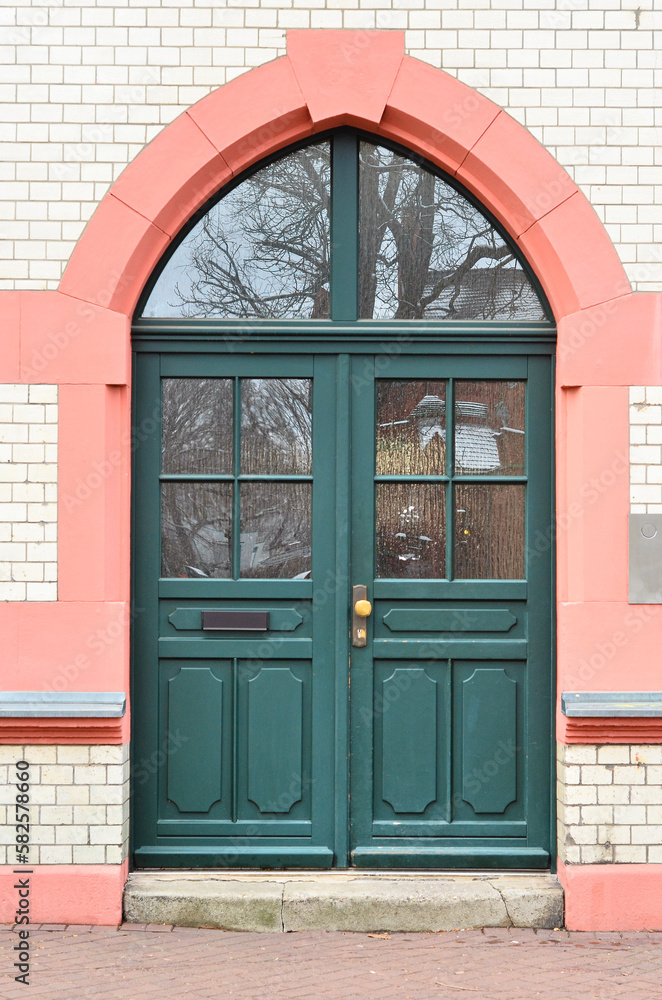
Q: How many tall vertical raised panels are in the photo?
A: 4